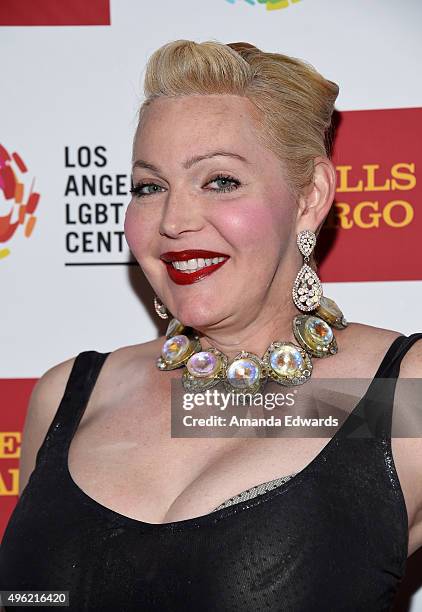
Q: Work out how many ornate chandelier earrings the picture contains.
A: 2